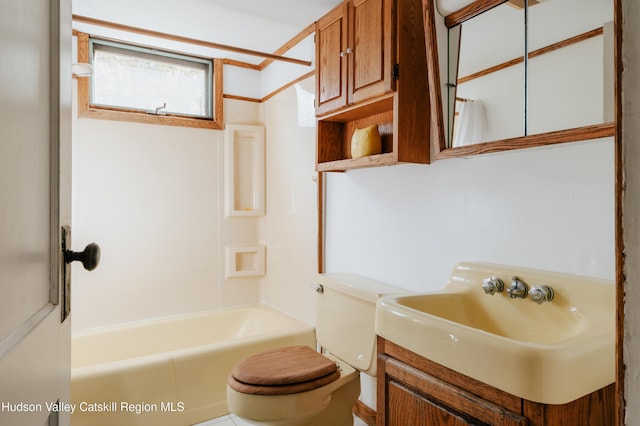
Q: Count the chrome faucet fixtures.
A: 3